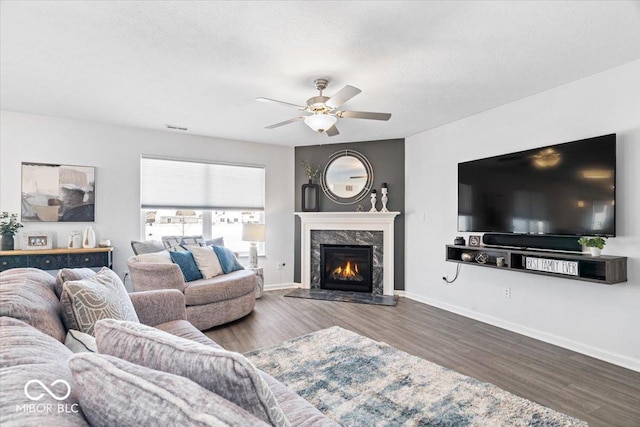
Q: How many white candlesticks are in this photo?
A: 2